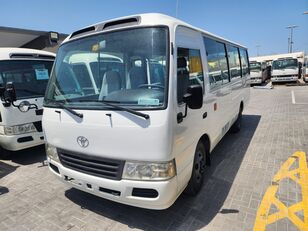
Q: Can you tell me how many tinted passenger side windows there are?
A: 3